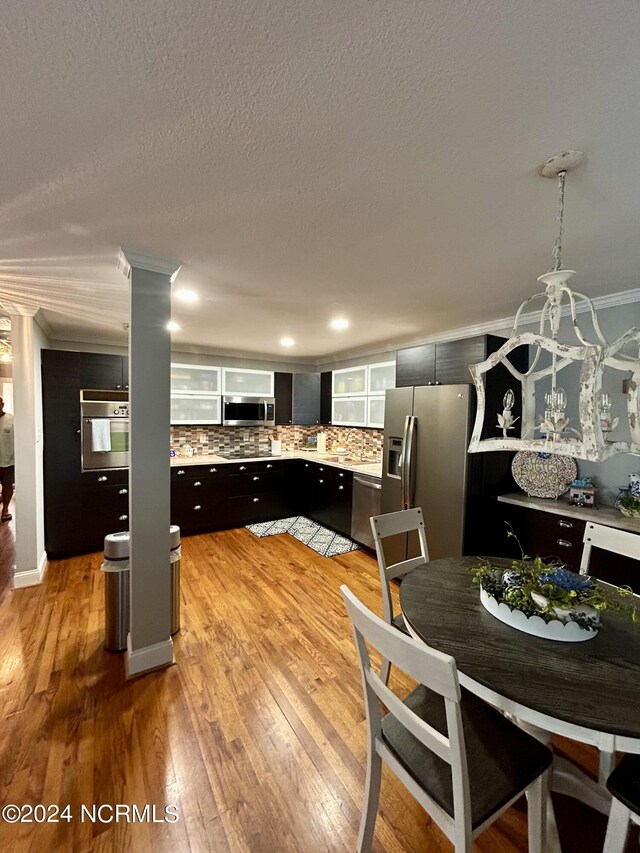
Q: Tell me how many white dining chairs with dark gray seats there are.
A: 4